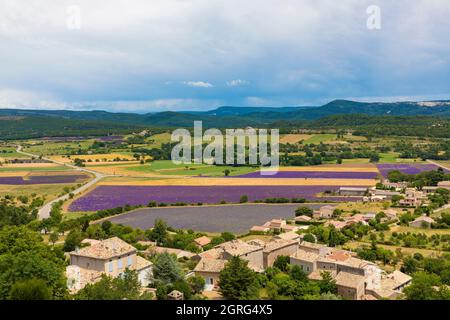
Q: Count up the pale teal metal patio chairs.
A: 0